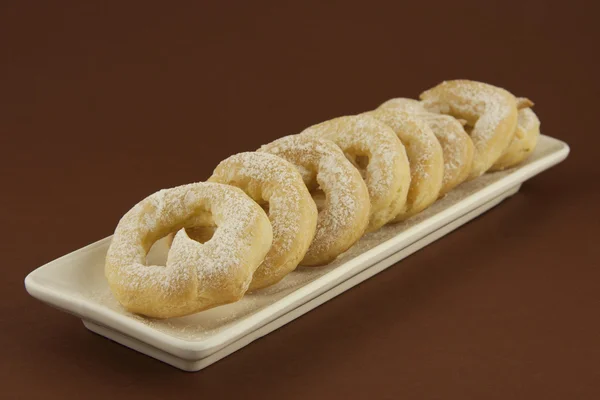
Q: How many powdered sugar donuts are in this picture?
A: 8